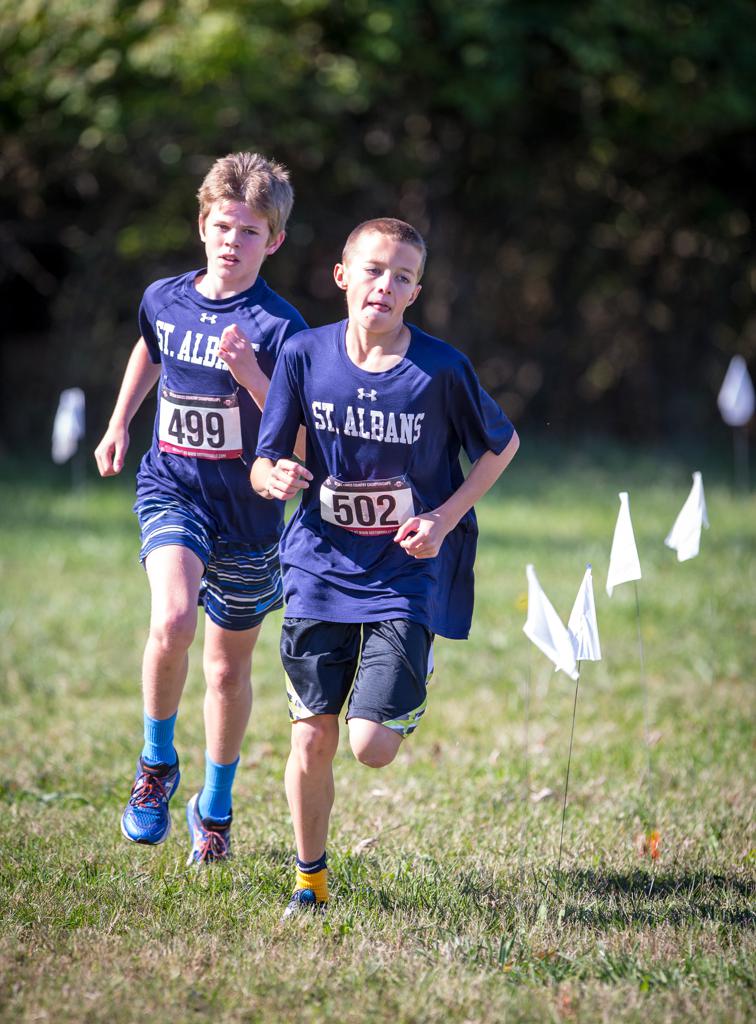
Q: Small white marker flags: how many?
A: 6